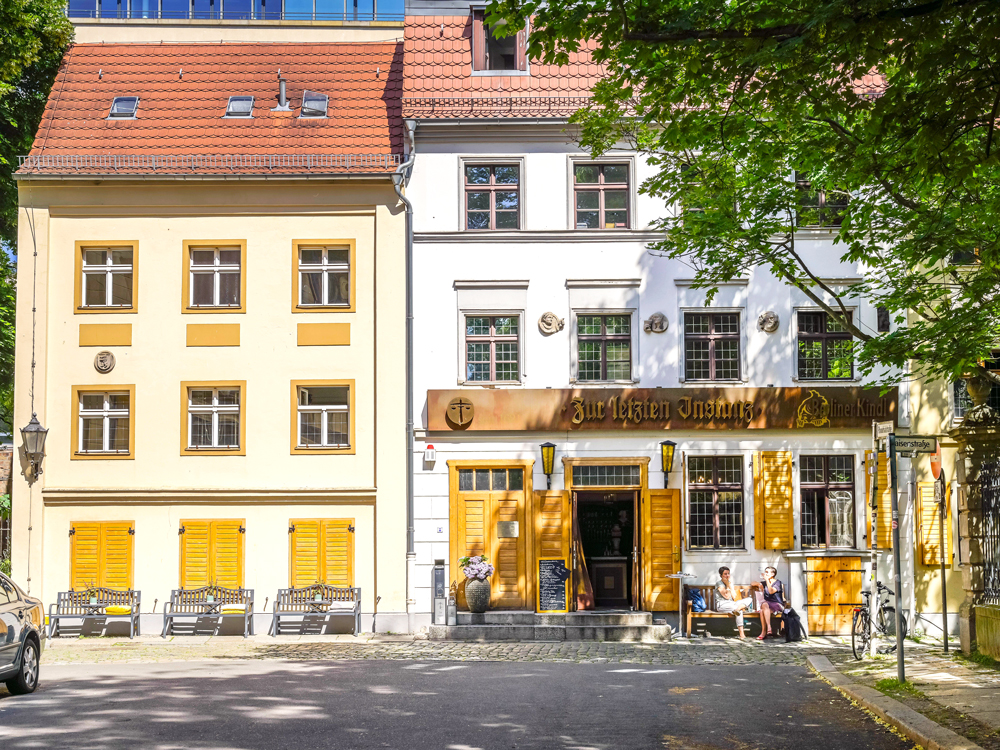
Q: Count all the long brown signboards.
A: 1